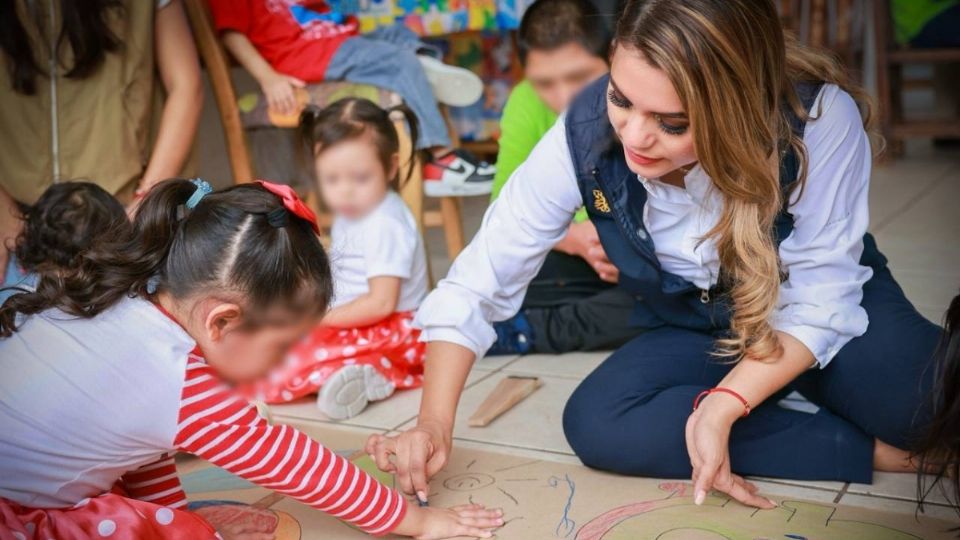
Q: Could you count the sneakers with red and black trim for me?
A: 1